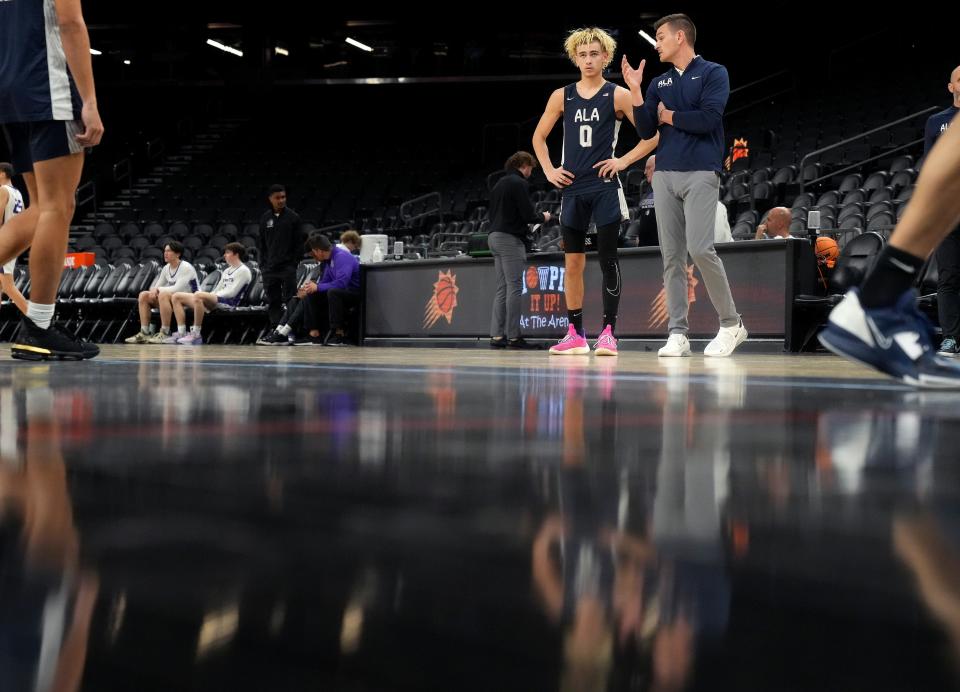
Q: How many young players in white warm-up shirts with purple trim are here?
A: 2